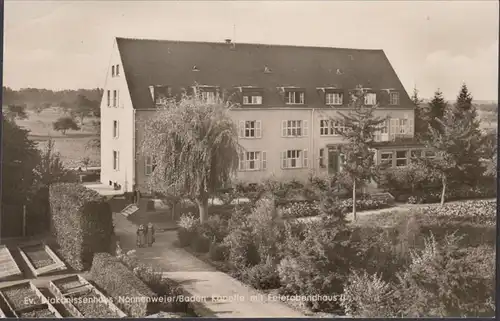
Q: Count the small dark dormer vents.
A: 3